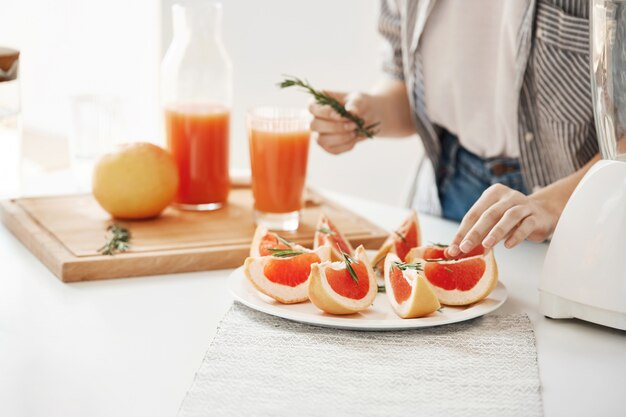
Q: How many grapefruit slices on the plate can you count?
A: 8